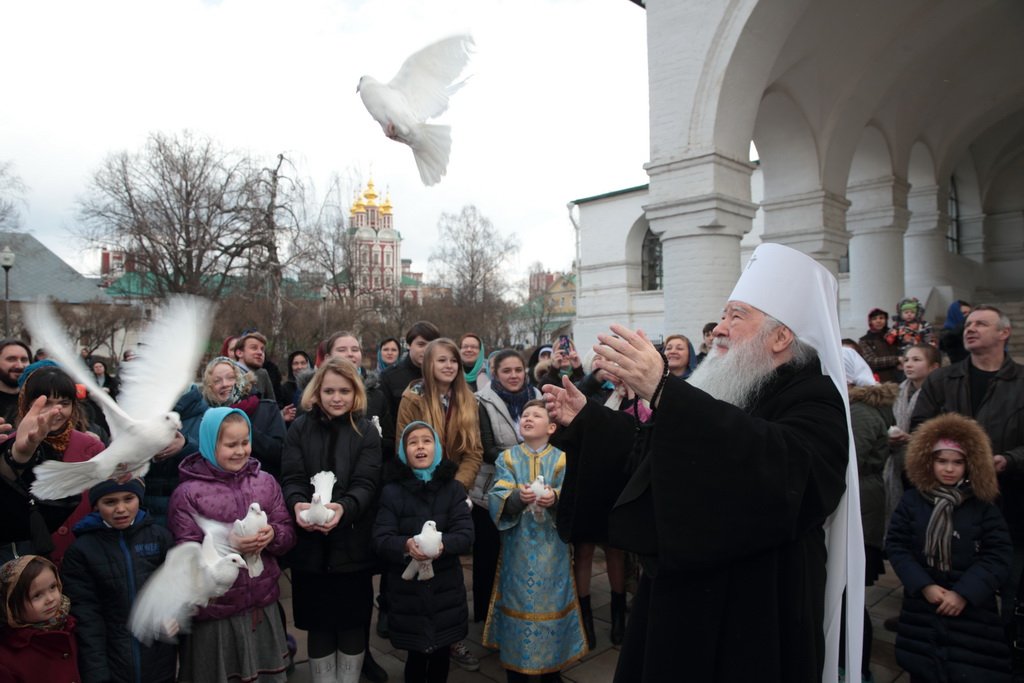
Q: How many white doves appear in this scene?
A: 7